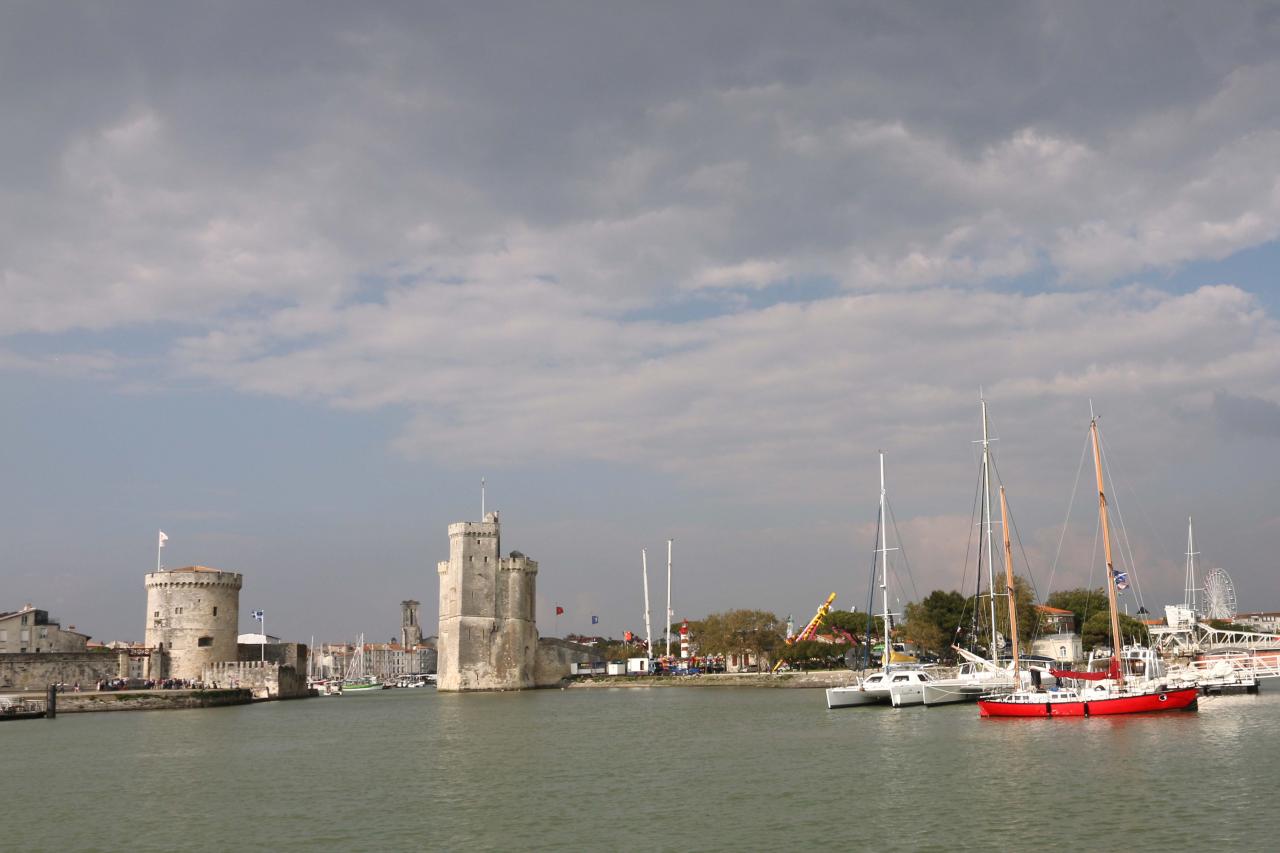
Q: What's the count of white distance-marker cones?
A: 0